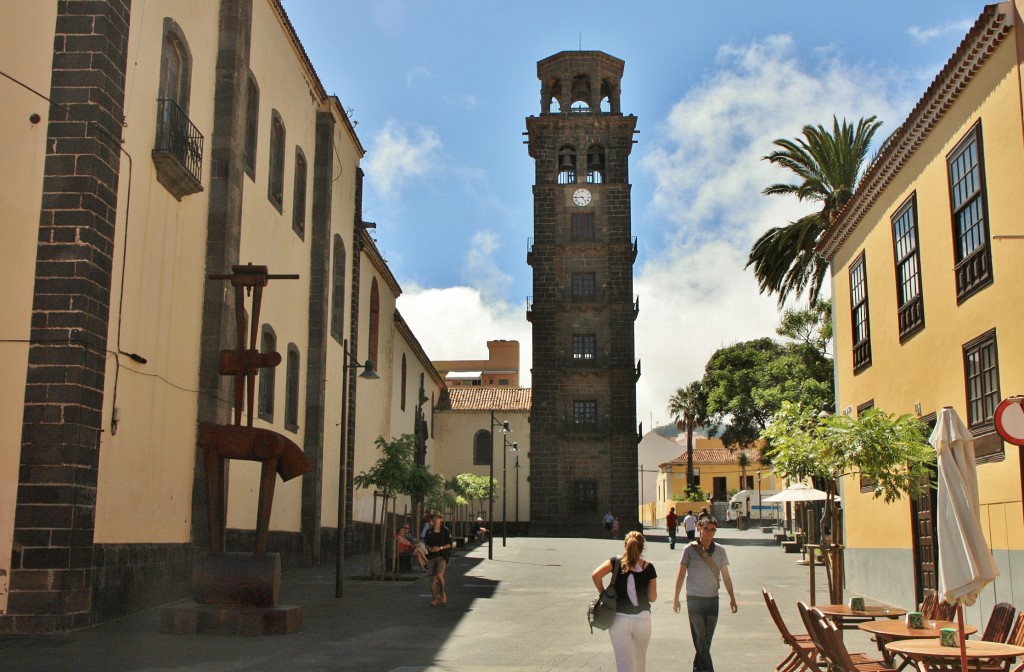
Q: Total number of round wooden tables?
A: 3